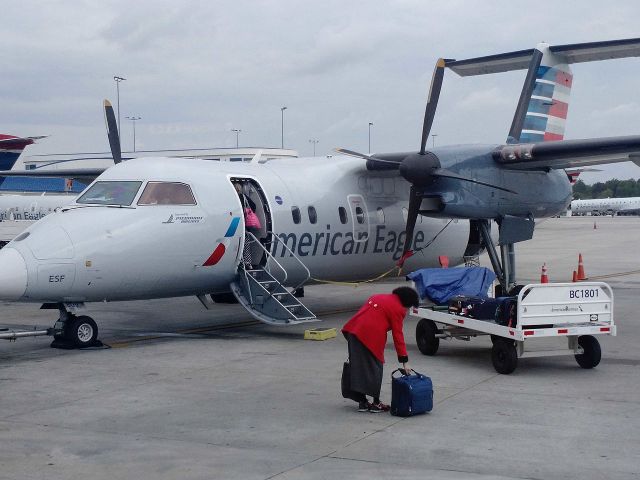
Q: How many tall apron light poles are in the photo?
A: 7